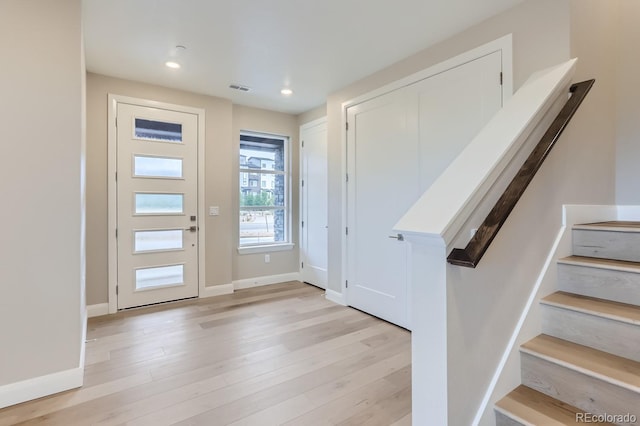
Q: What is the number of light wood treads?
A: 5